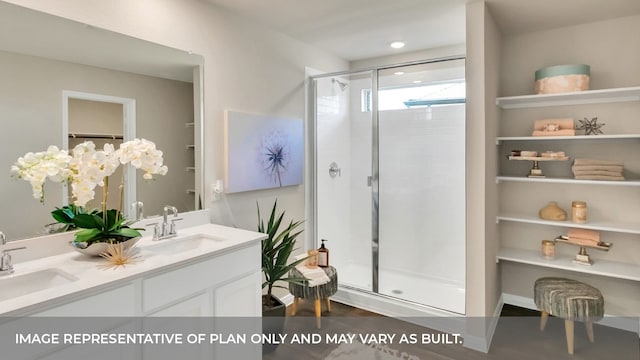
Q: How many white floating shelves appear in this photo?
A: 5